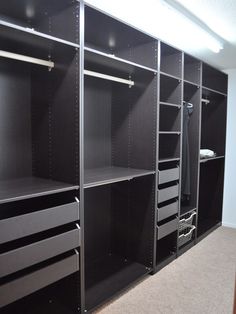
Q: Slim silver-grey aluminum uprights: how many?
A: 4